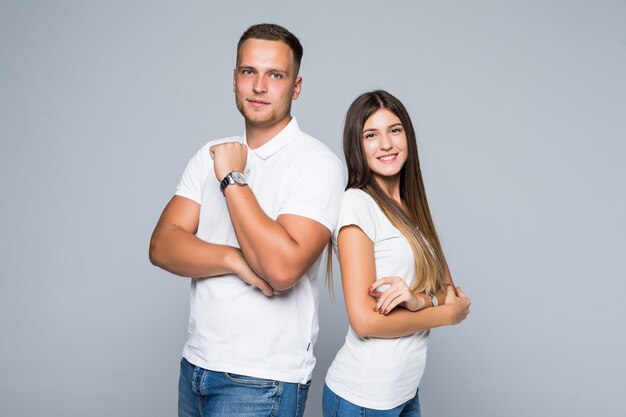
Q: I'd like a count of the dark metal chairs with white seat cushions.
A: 0